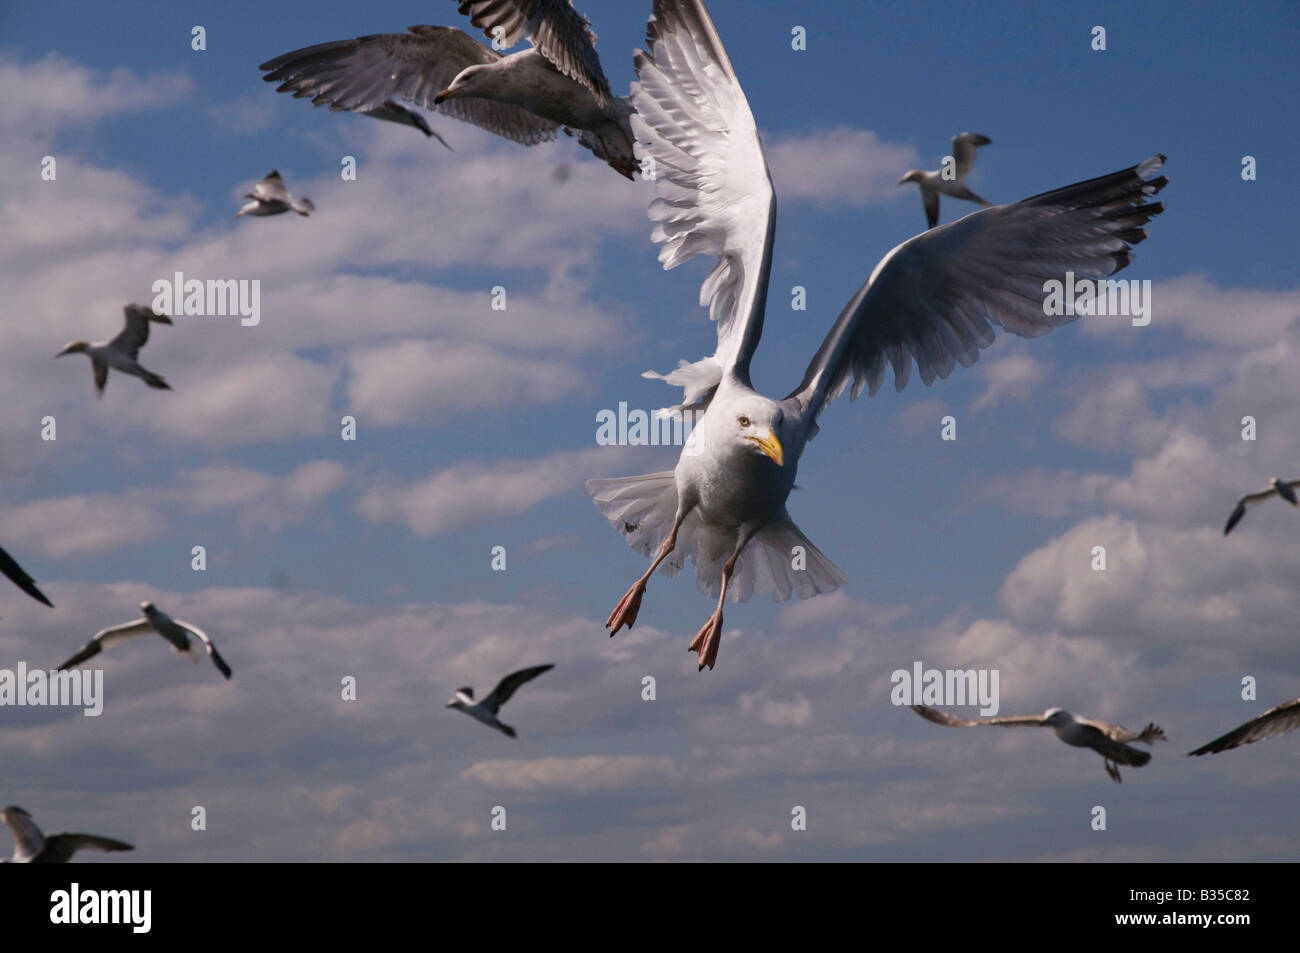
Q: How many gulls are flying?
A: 13